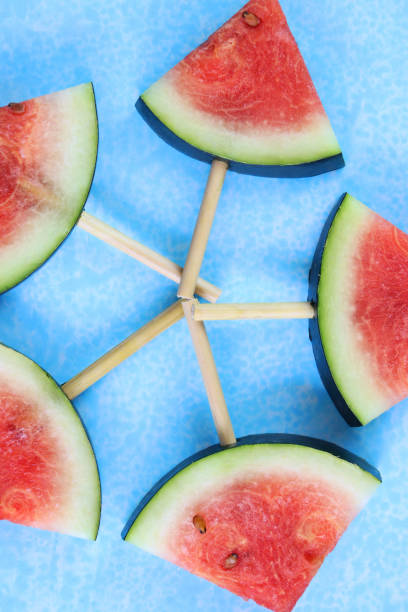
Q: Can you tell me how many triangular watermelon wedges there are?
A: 5